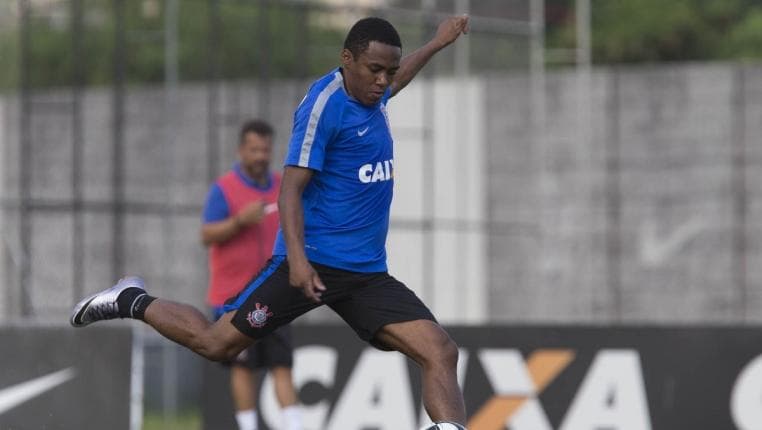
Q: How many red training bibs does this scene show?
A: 1